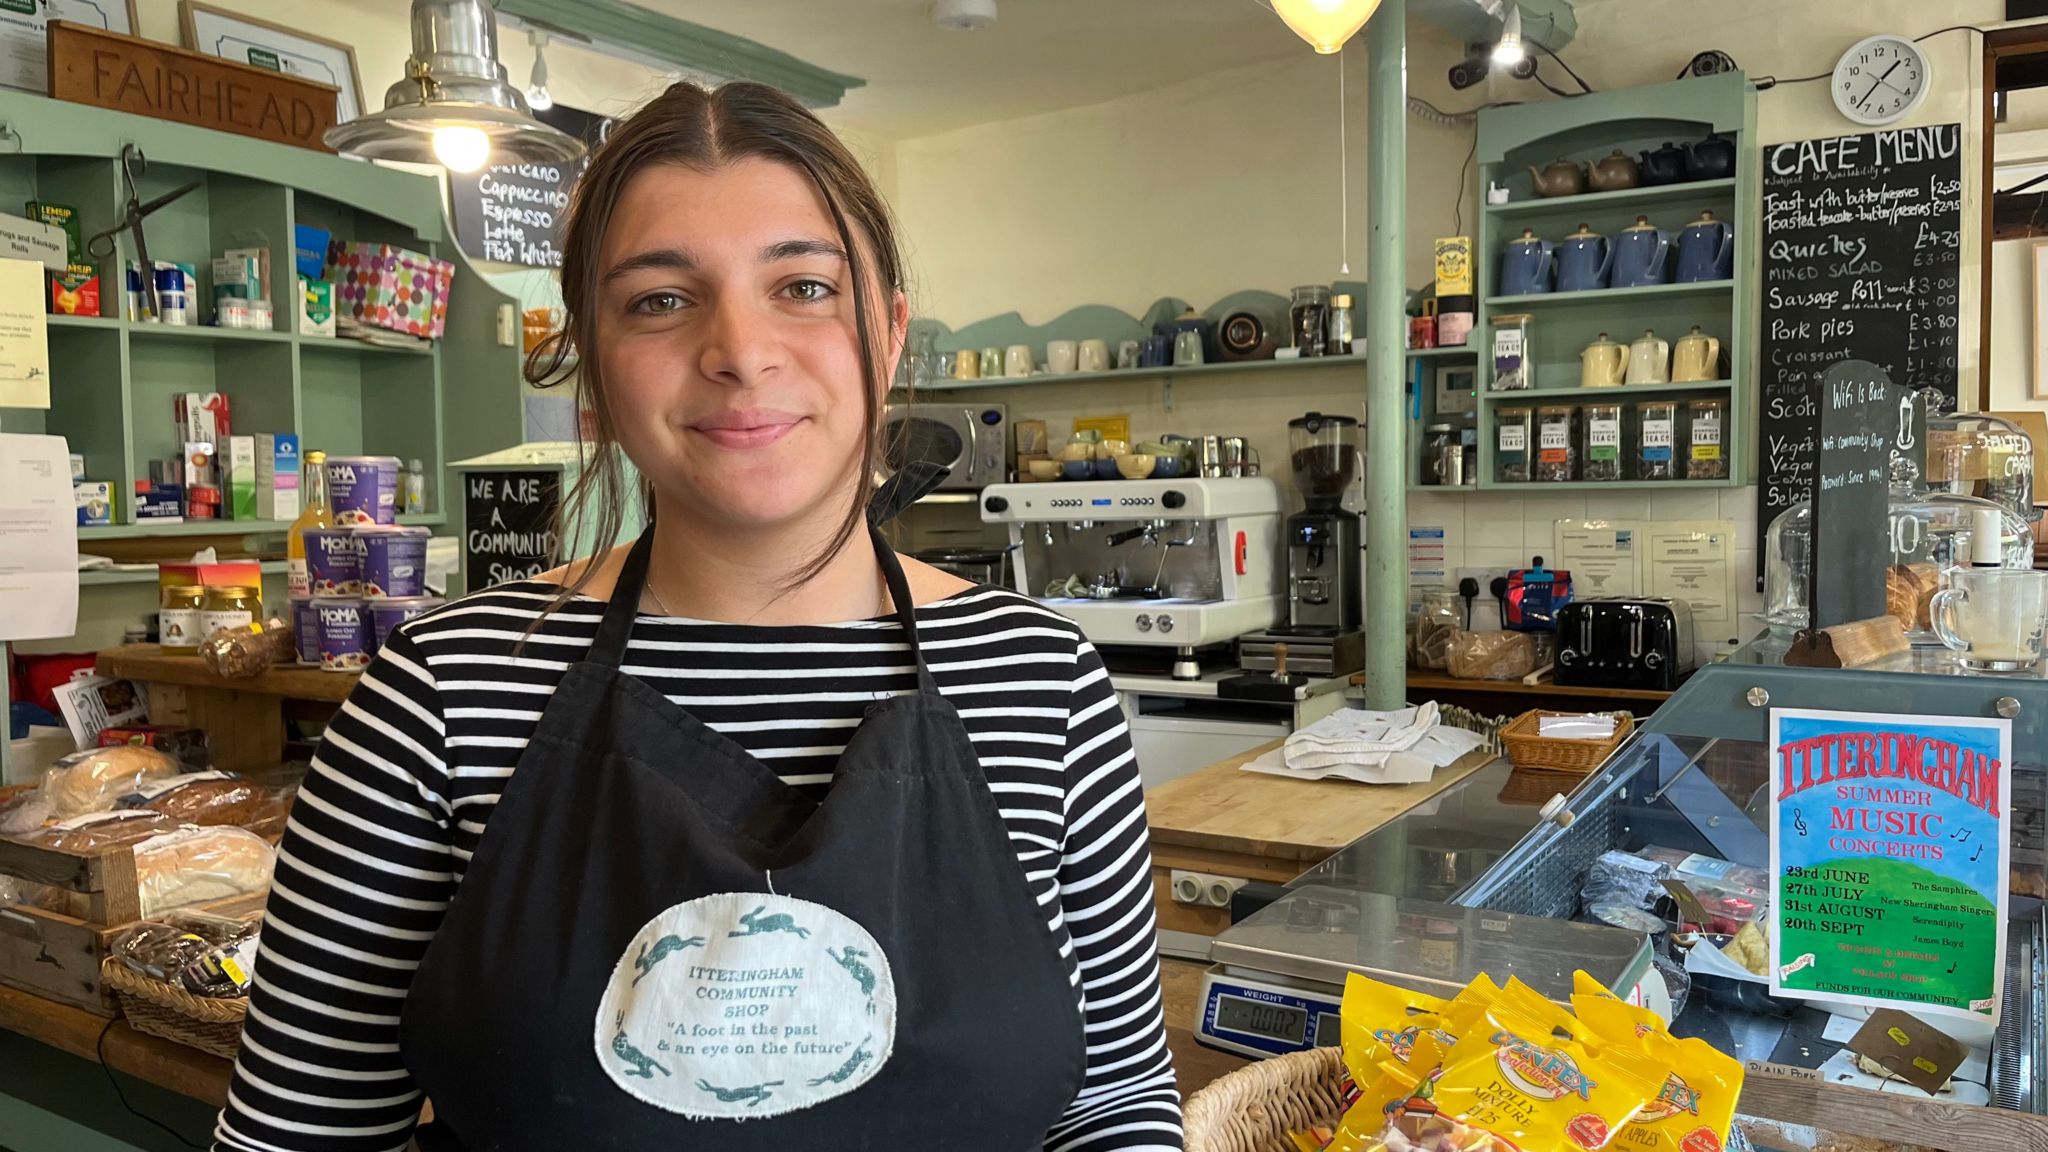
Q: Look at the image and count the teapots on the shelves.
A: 11